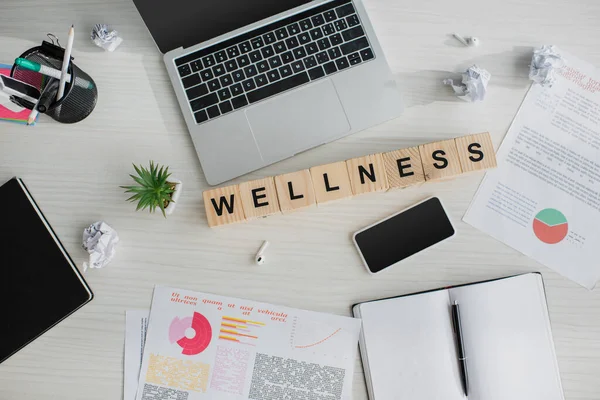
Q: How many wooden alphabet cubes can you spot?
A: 8